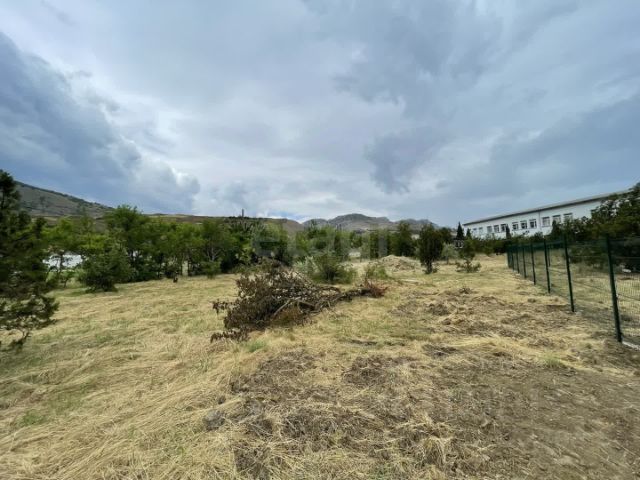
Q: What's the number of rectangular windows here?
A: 11